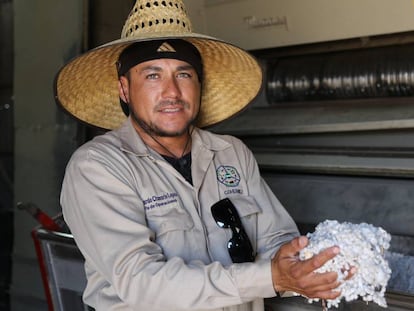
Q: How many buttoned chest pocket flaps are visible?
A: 2